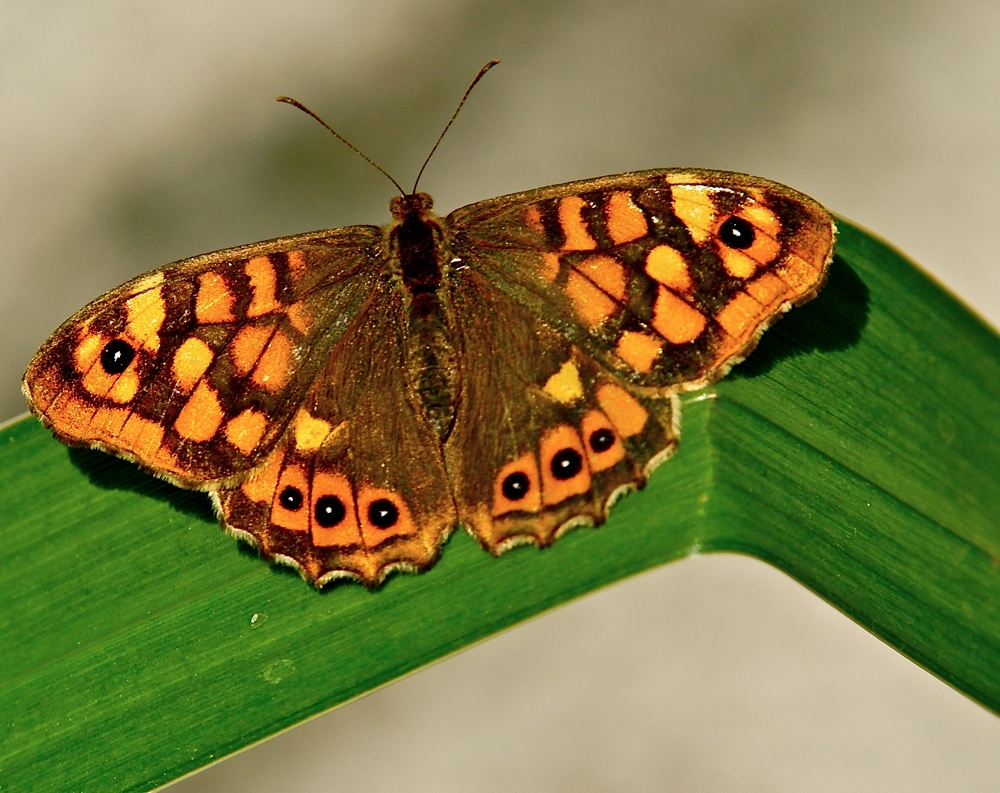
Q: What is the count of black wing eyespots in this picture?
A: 8